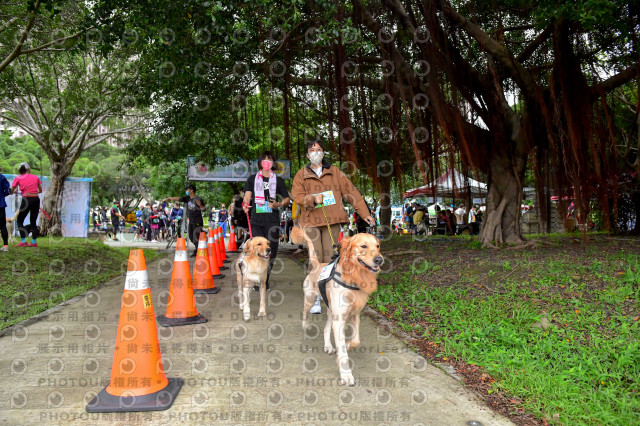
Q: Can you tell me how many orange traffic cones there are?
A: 7